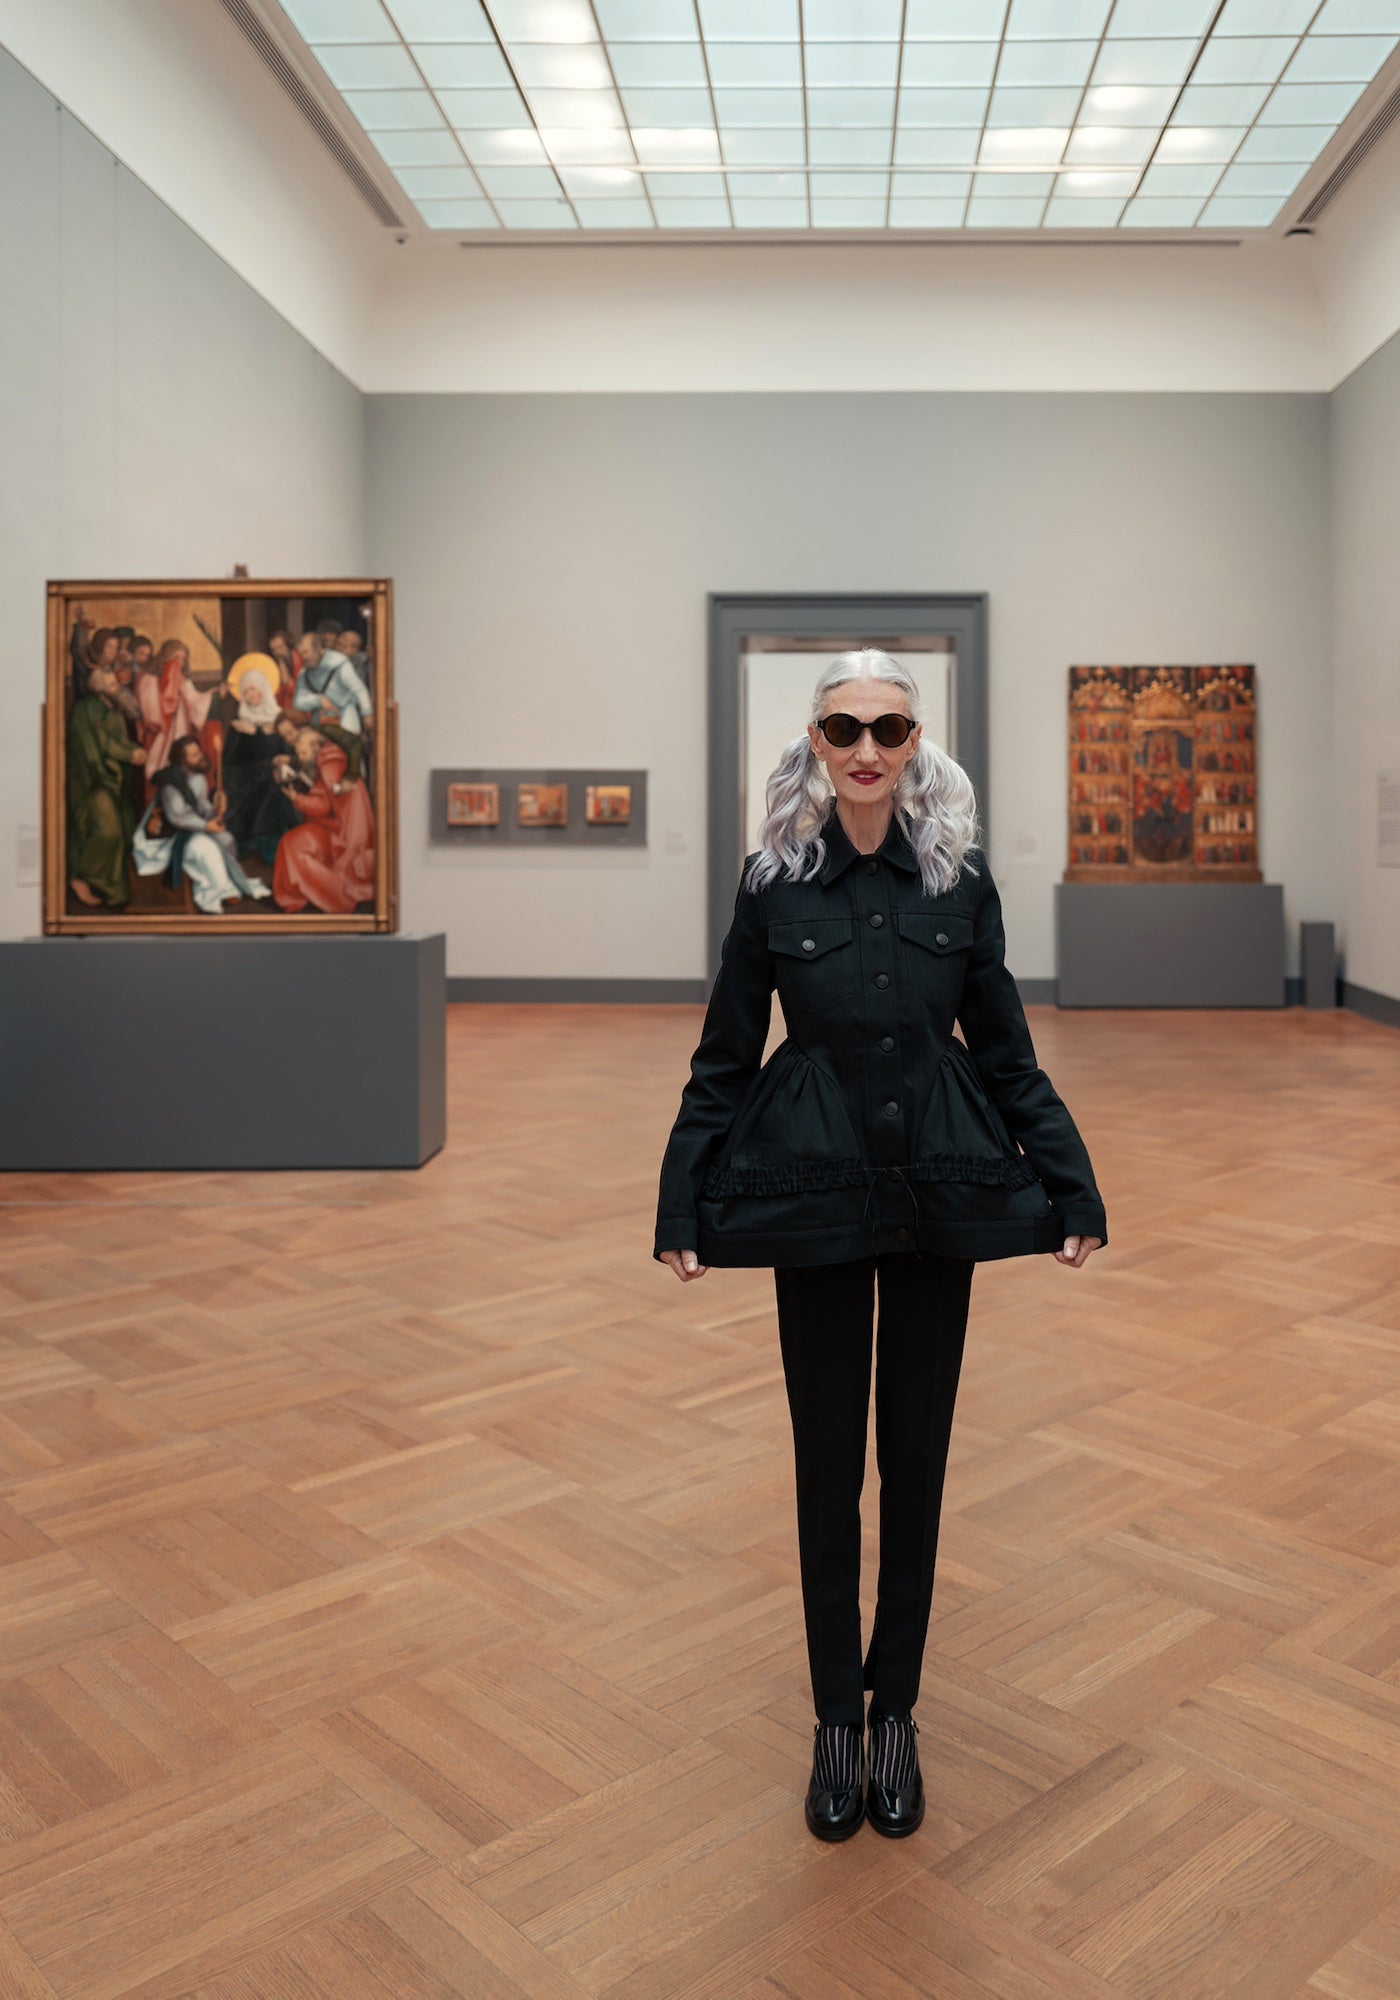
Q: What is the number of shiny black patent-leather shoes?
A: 2